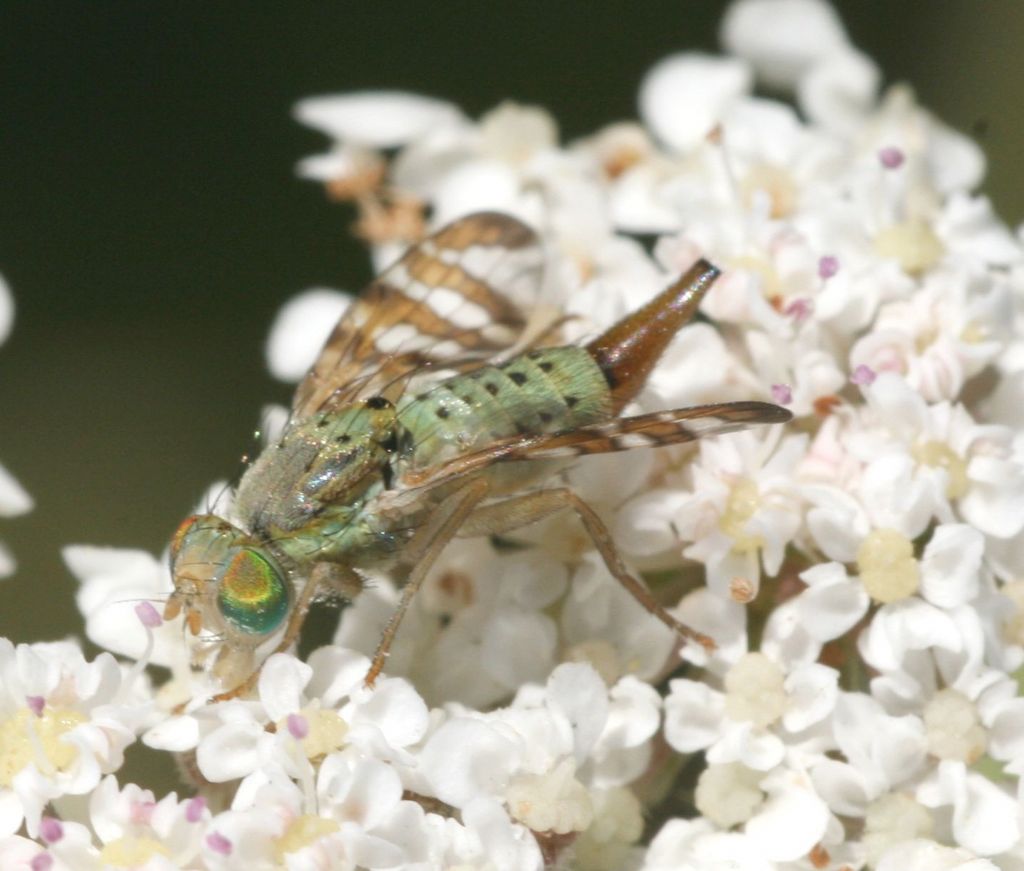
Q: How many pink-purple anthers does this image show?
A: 12